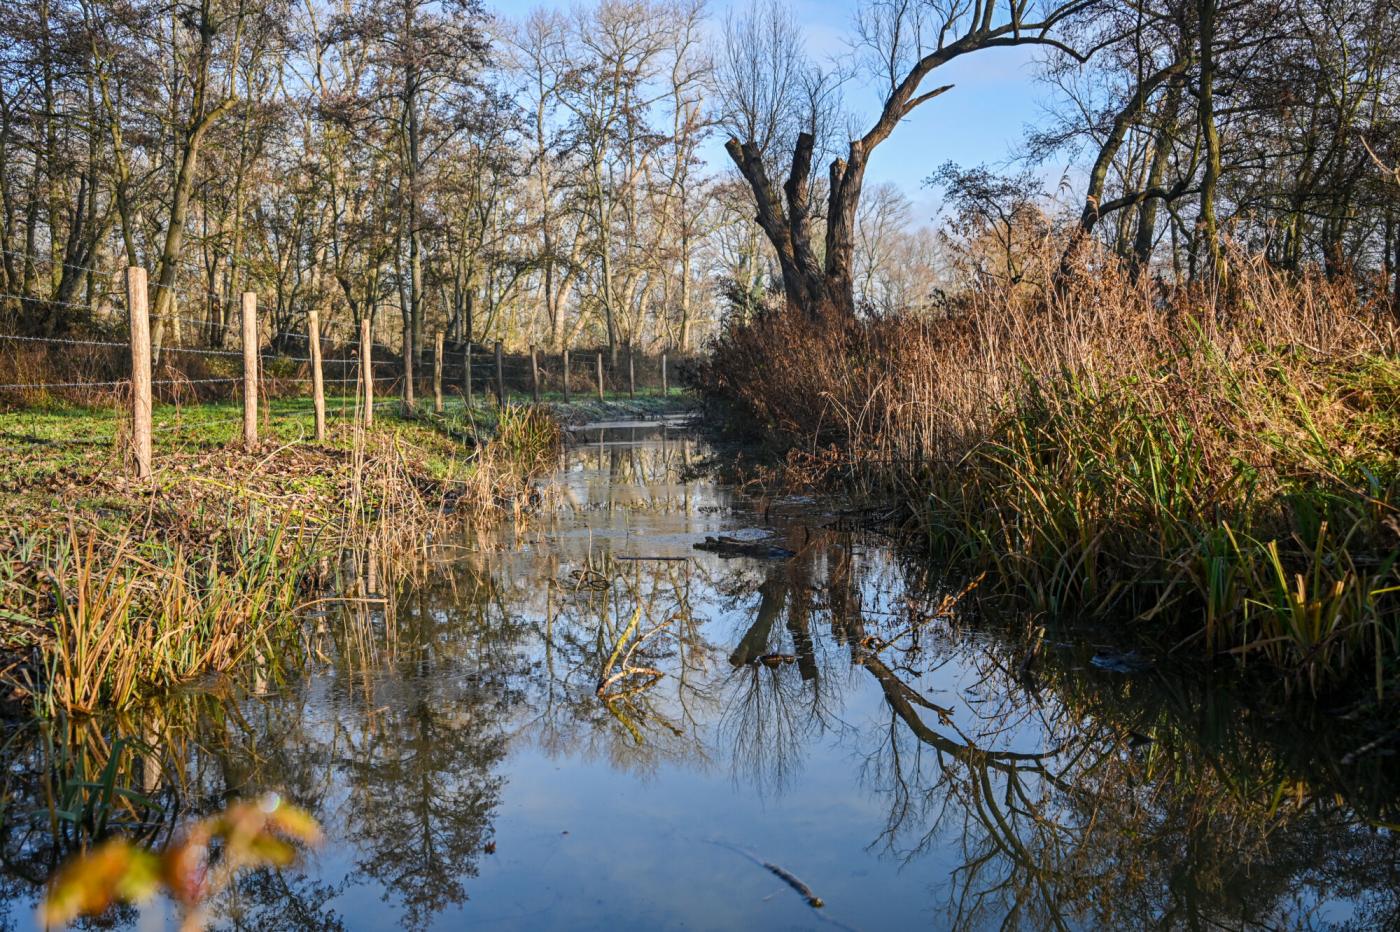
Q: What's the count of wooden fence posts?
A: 13